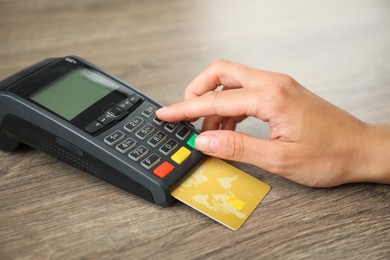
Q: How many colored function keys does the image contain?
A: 3